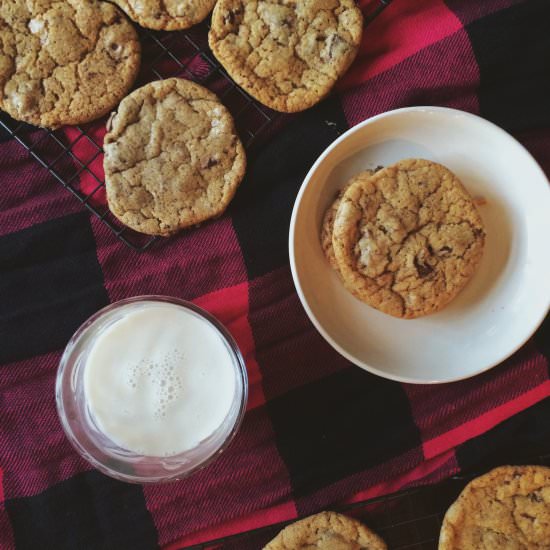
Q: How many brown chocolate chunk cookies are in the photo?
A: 8